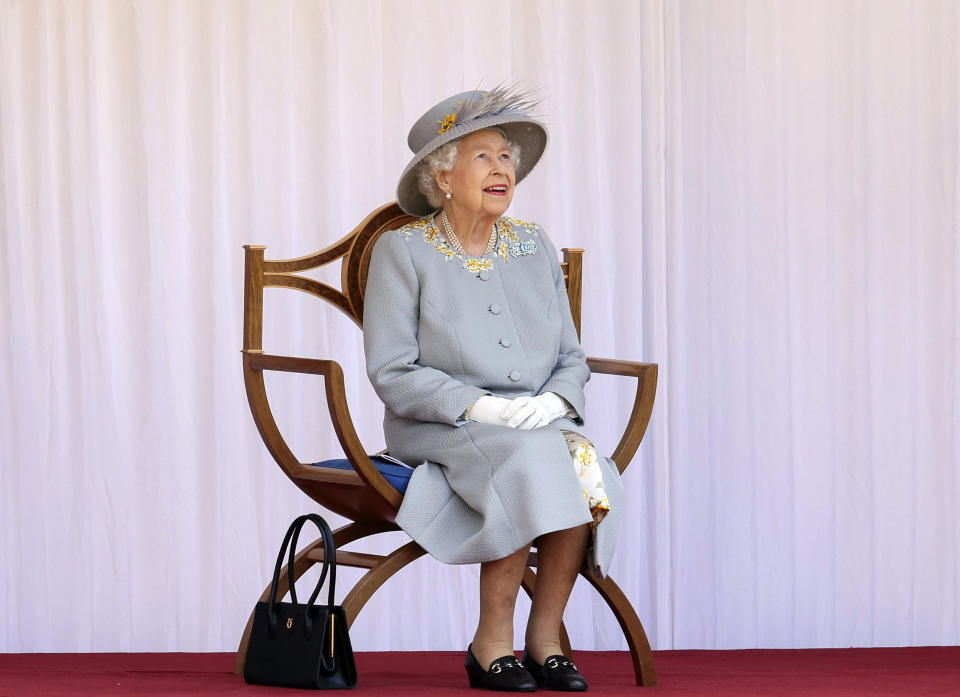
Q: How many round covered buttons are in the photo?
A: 4